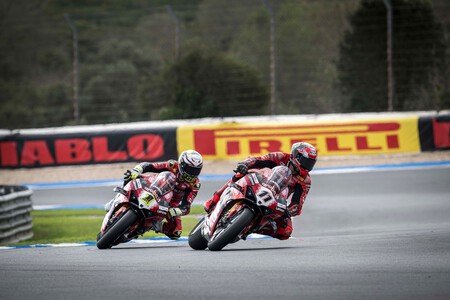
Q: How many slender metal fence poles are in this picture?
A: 4